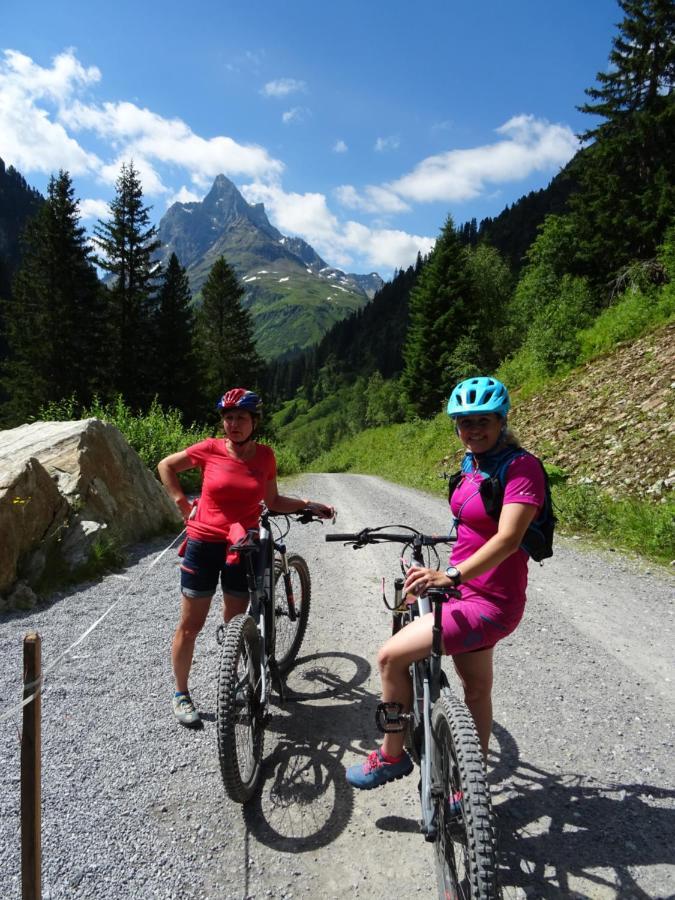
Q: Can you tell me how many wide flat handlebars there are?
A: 2